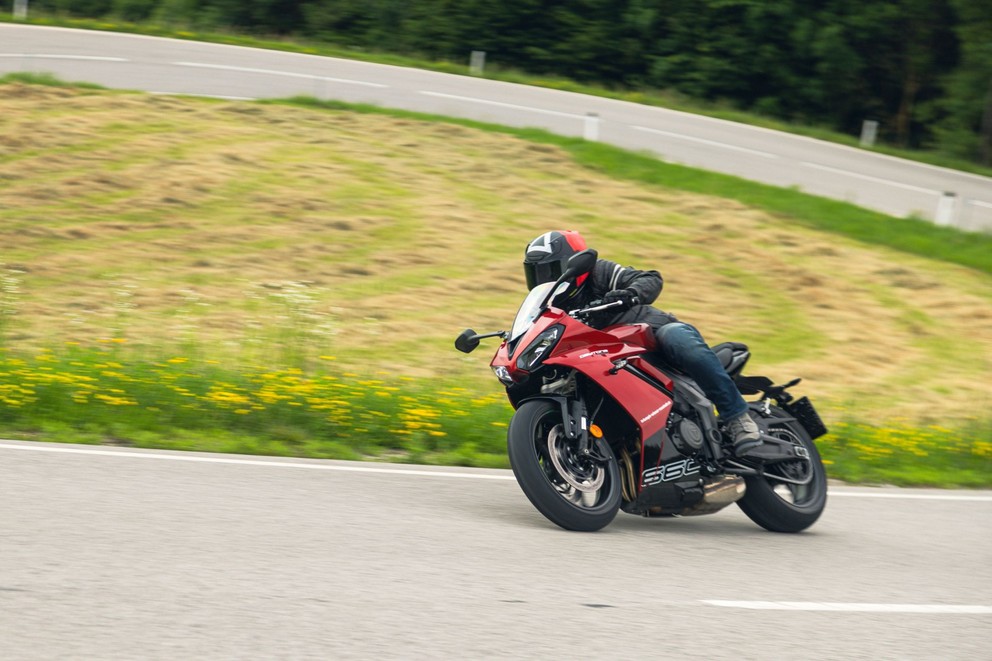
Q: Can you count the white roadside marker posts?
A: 5